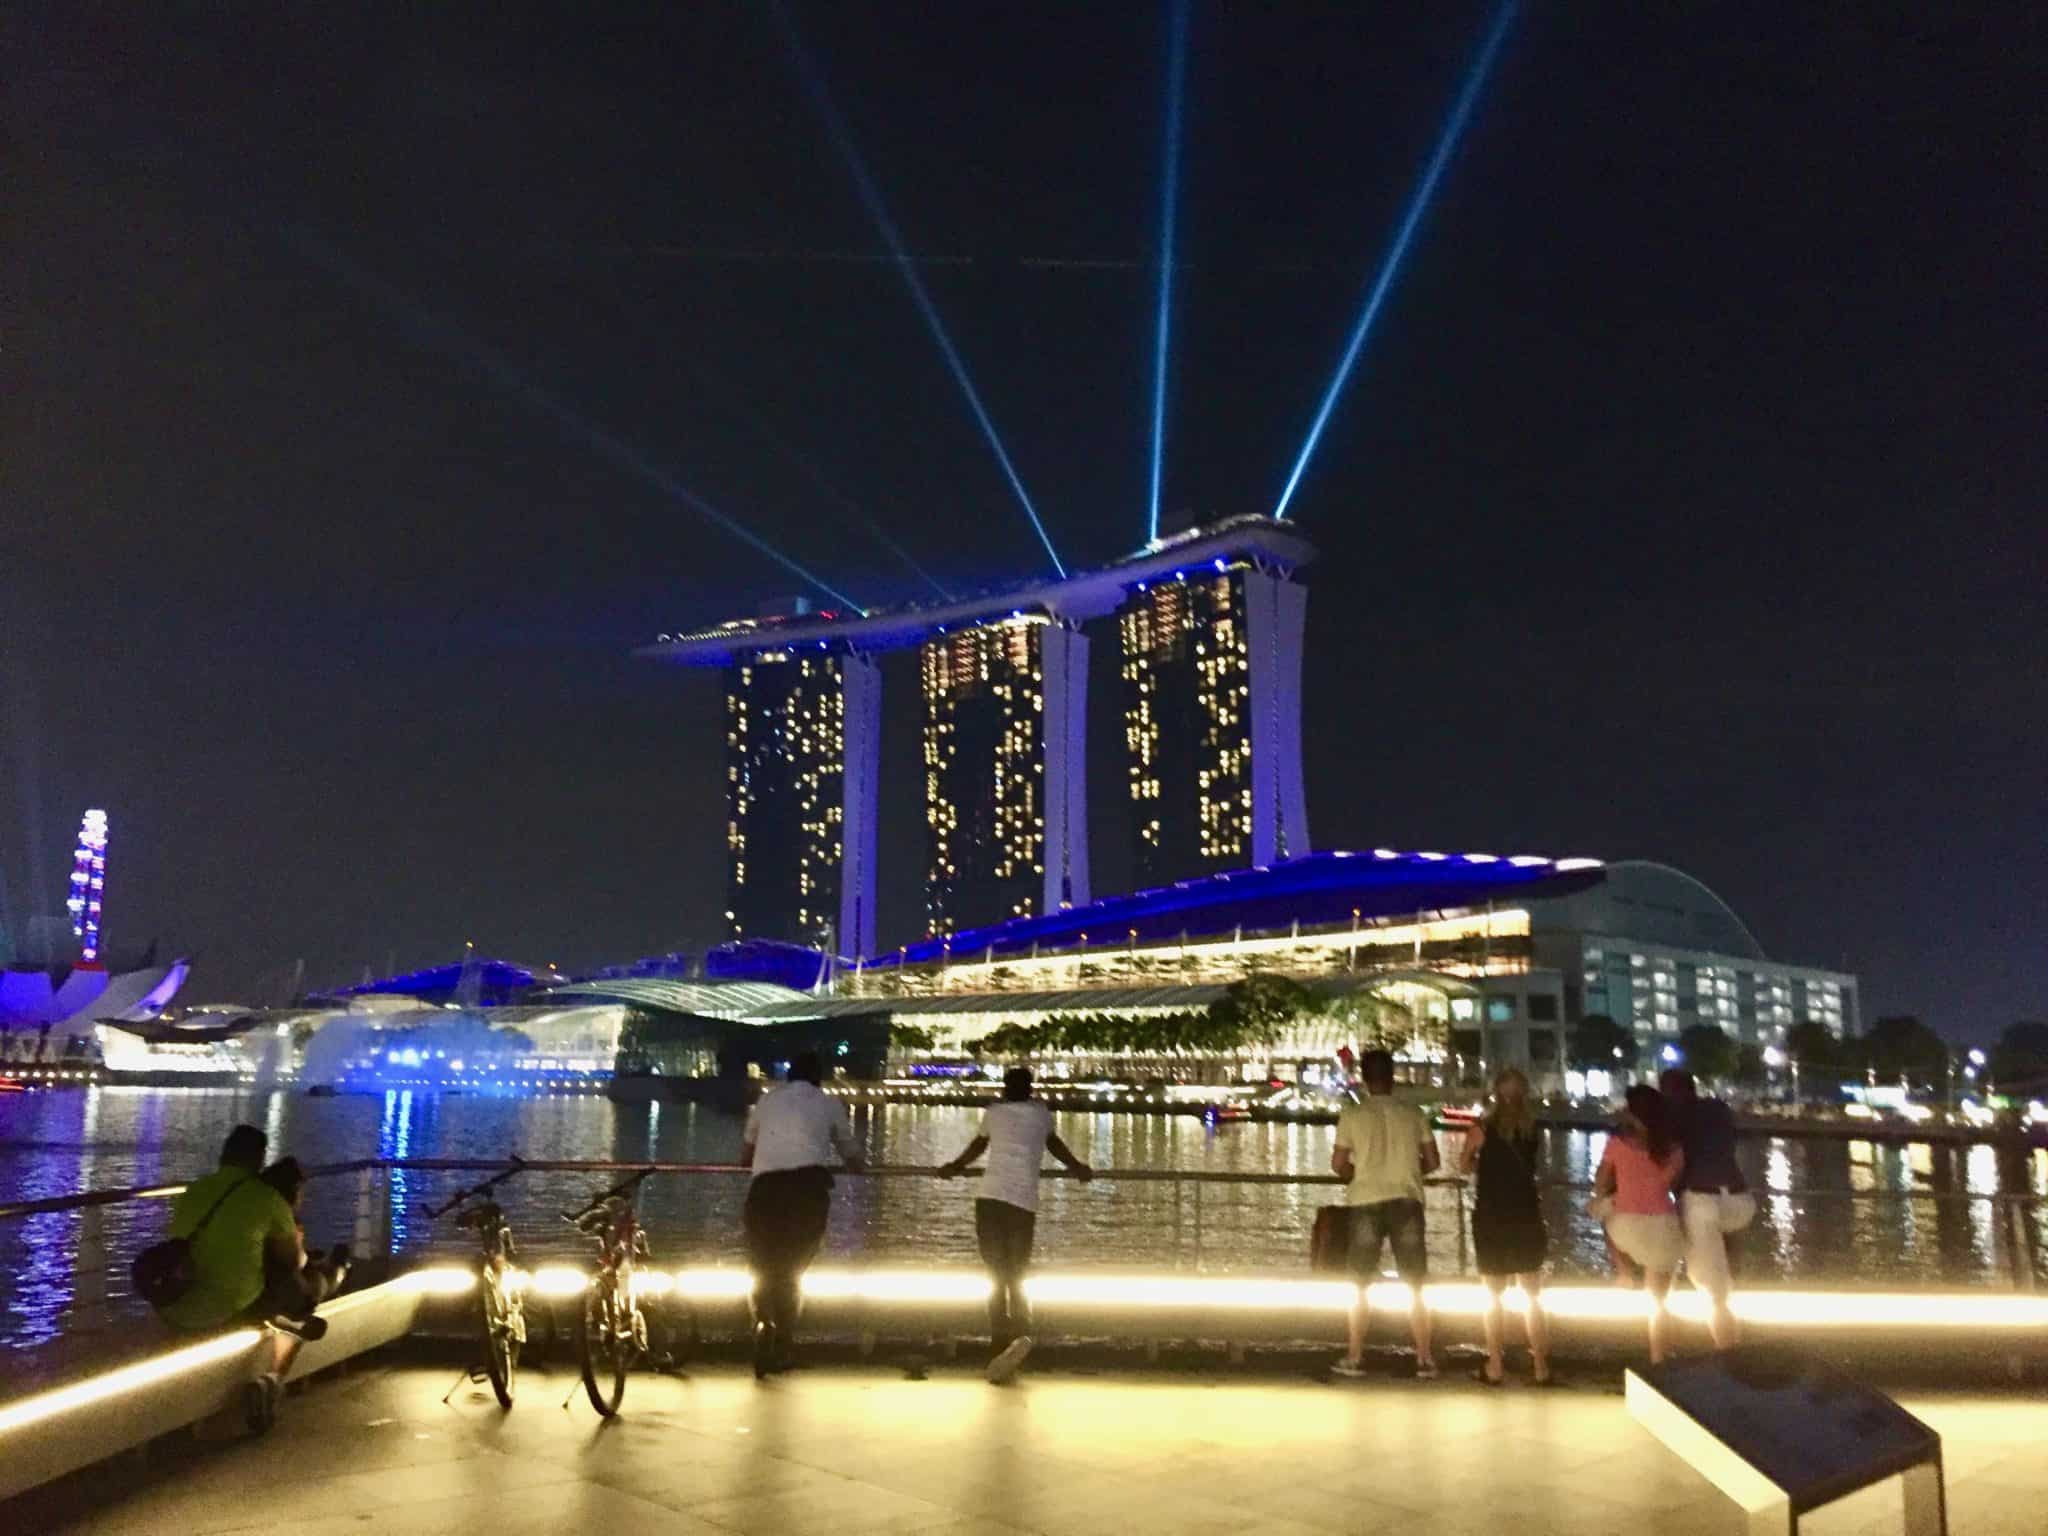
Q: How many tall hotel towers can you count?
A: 3